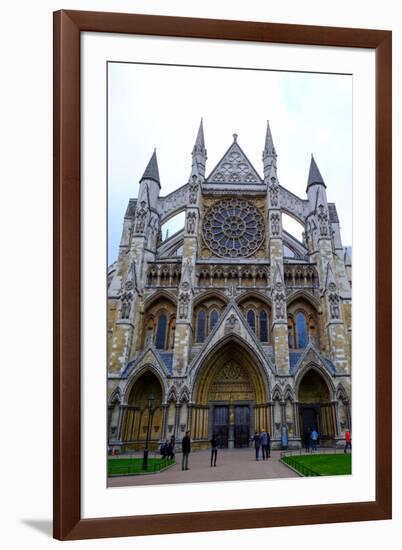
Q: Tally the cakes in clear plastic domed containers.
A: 0